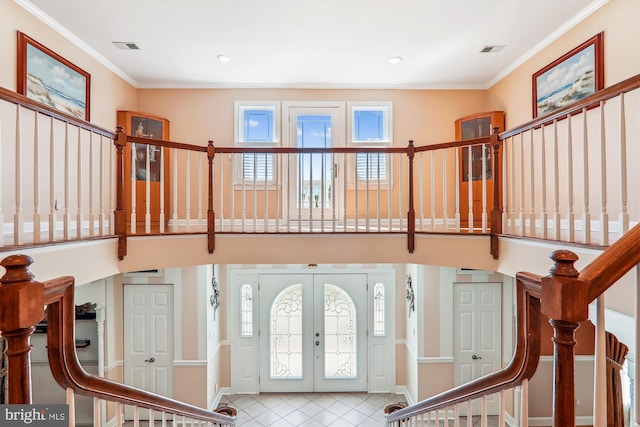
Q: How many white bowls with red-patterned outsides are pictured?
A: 0